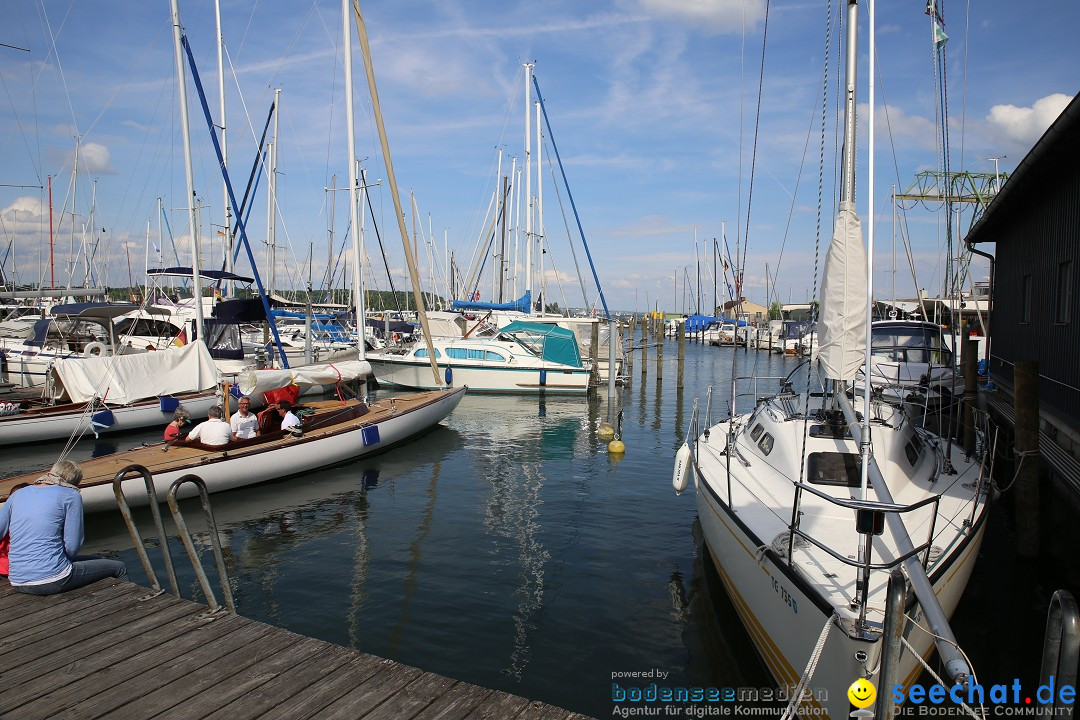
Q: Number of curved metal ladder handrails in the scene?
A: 4